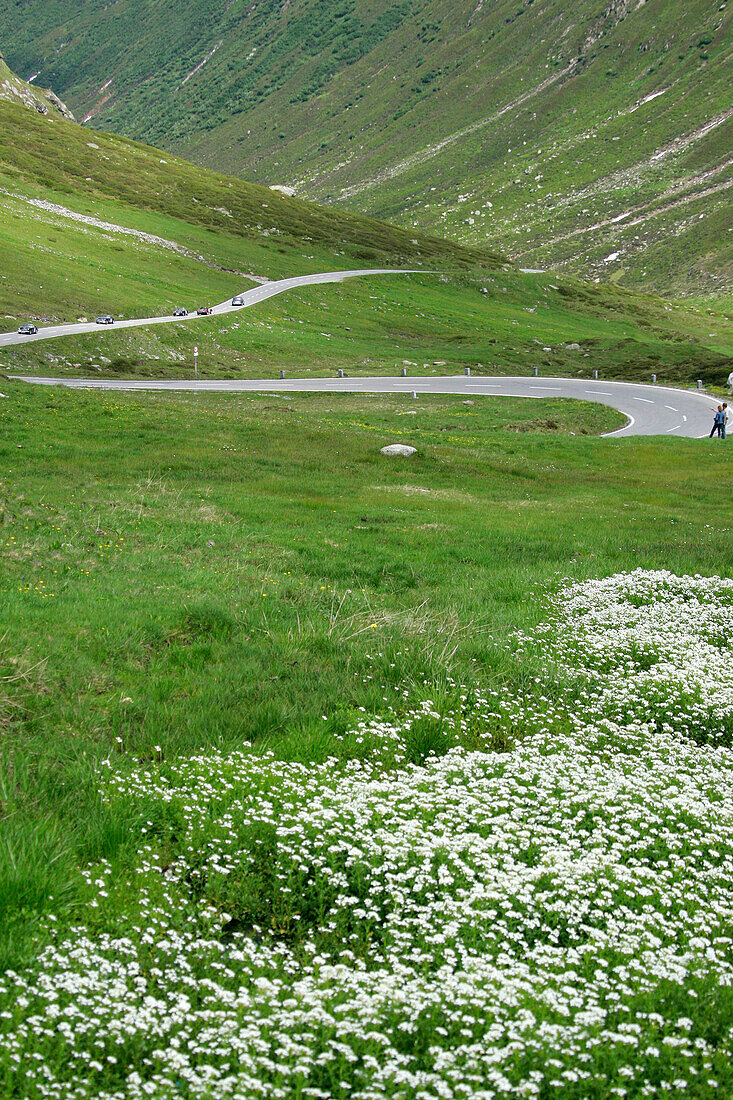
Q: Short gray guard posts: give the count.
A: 9